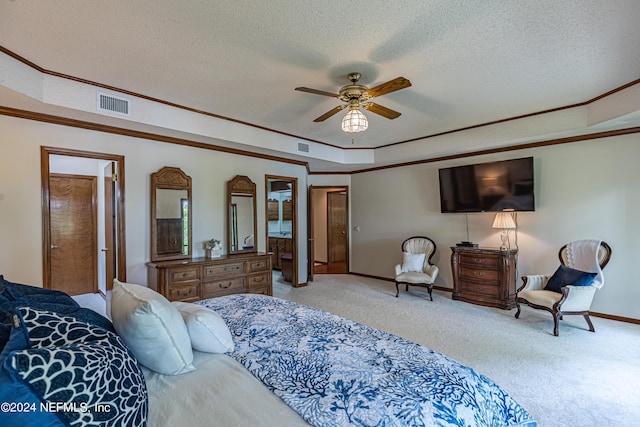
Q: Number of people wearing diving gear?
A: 0